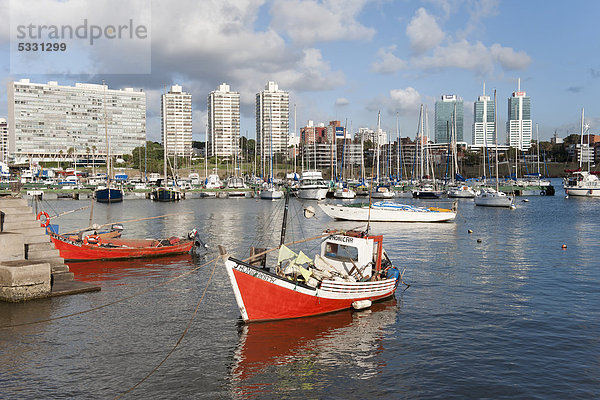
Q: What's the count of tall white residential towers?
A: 3